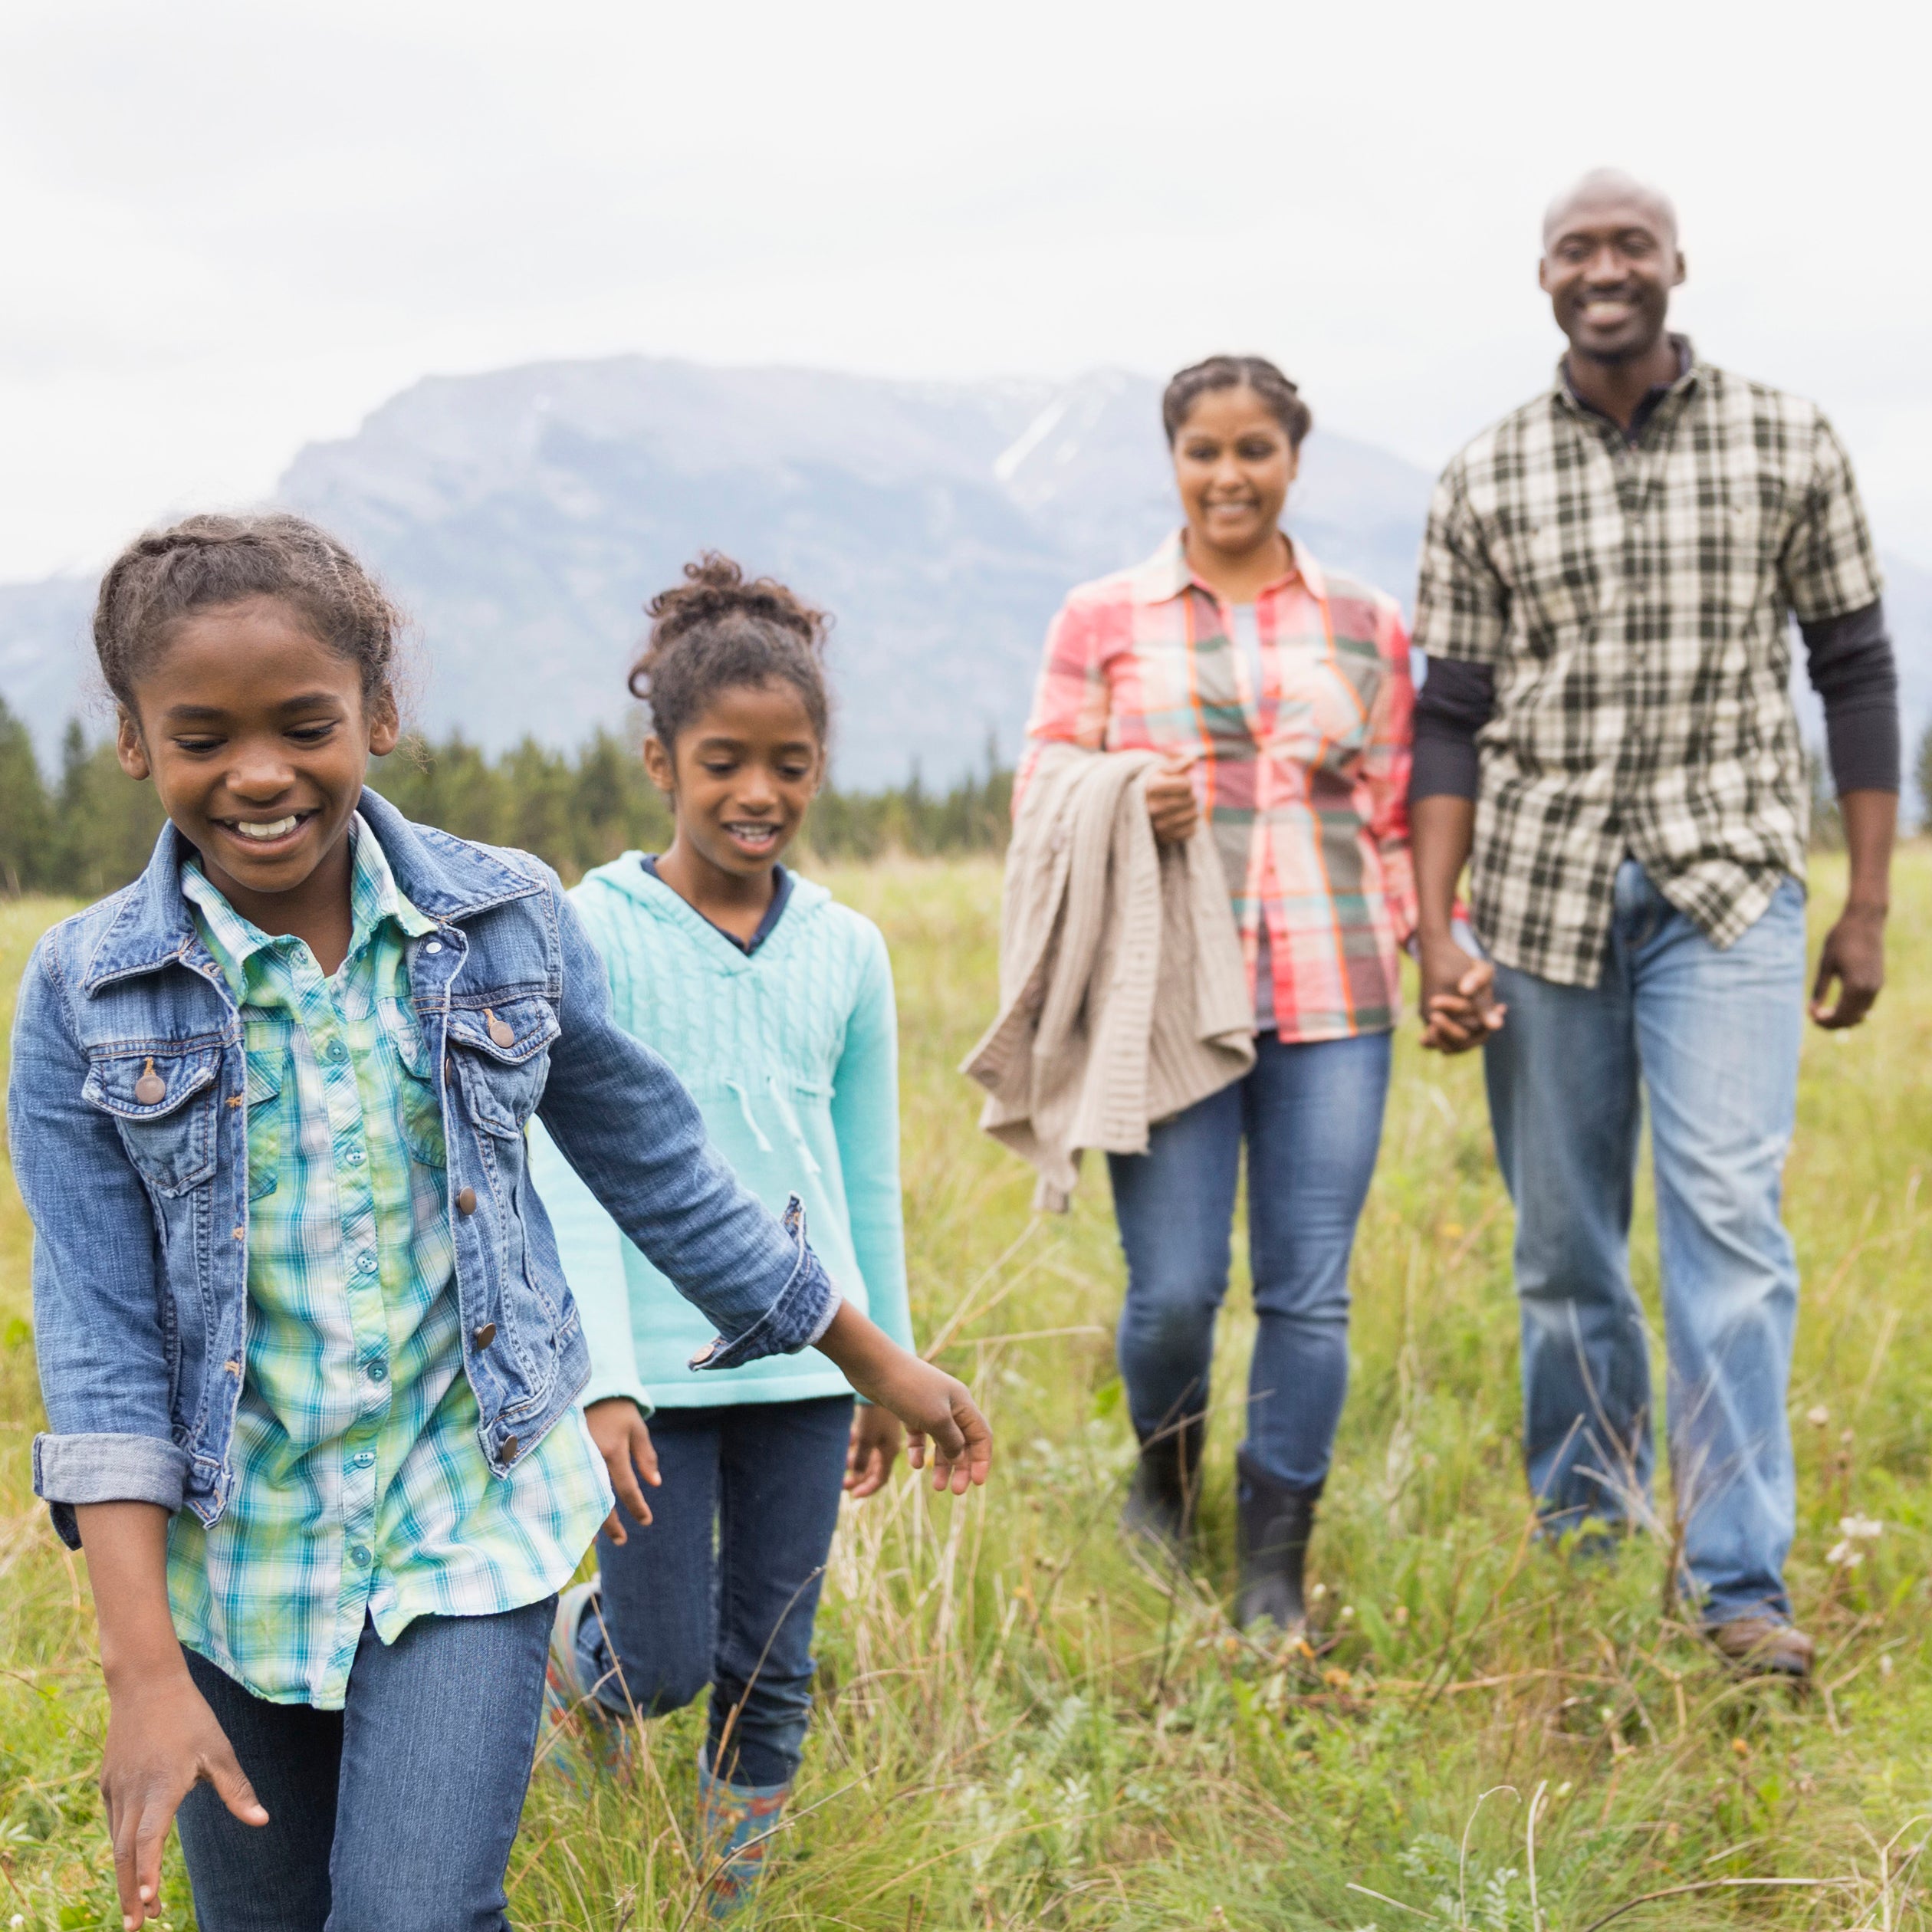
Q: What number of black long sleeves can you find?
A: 2